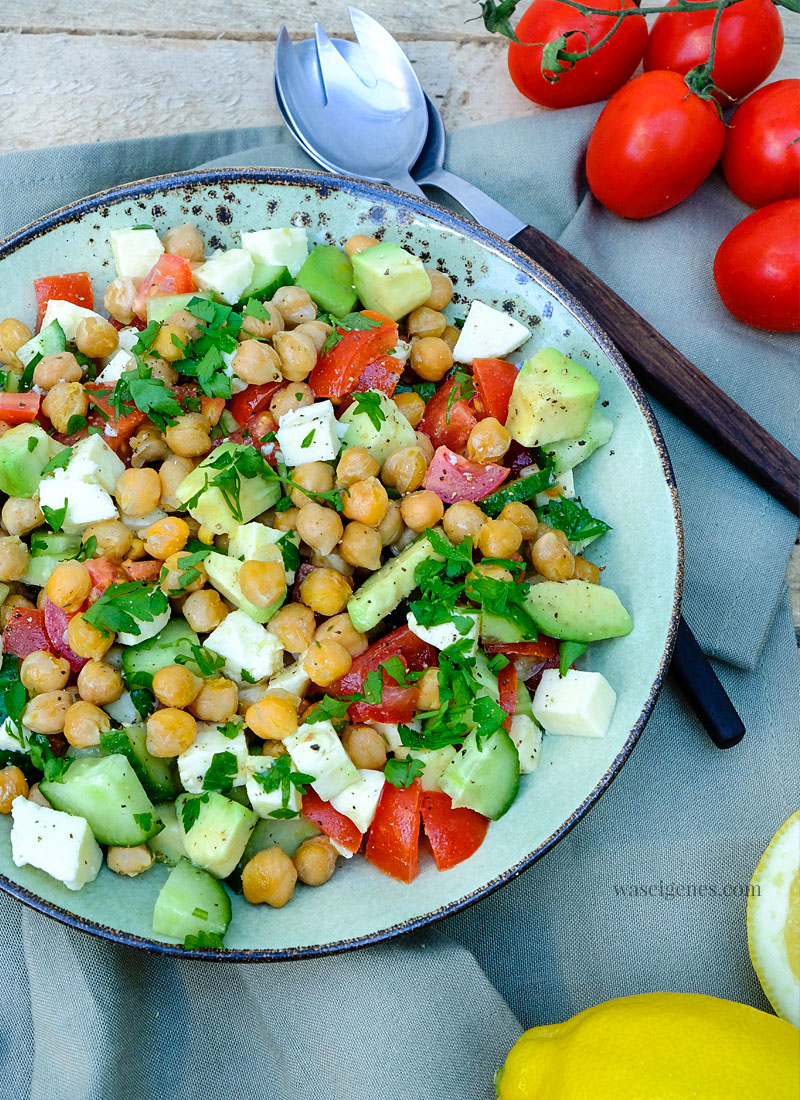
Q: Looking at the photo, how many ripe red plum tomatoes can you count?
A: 5